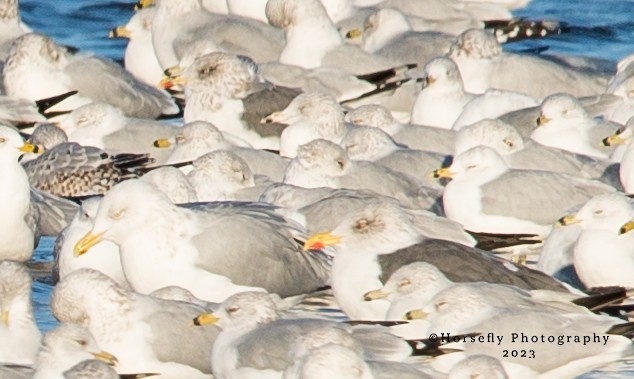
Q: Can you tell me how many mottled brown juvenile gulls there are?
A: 1